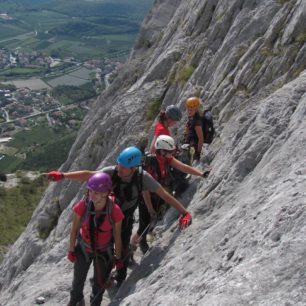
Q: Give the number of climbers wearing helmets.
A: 5